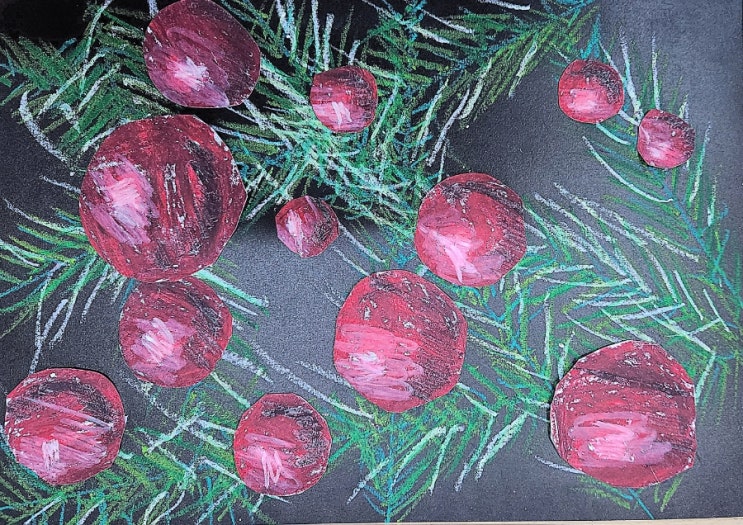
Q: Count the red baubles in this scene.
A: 12